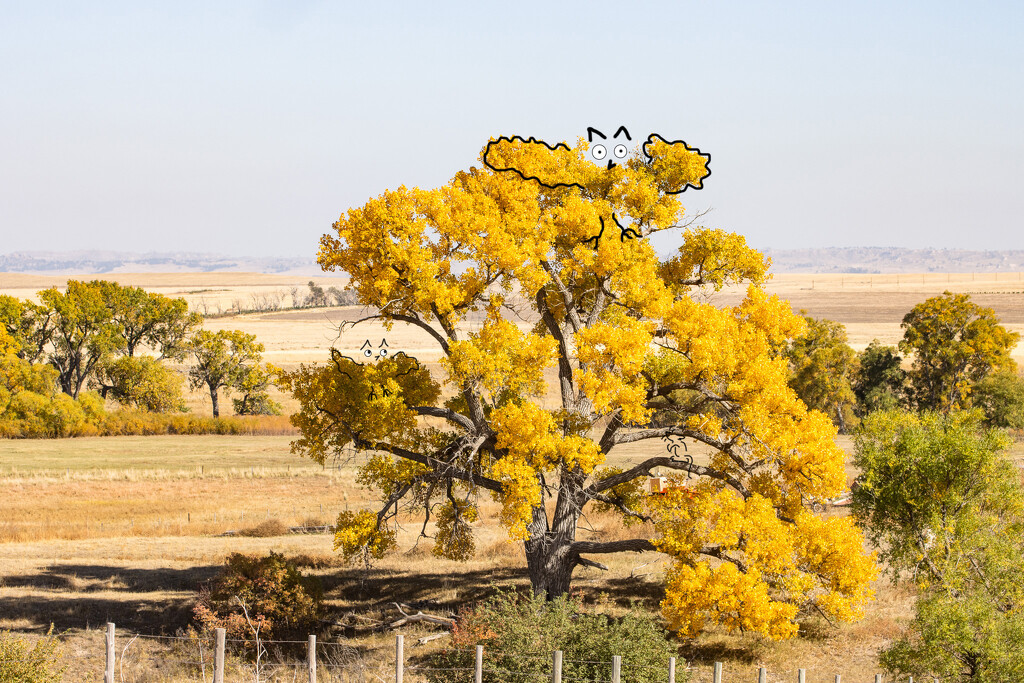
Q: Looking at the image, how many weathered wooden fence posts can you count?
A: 15